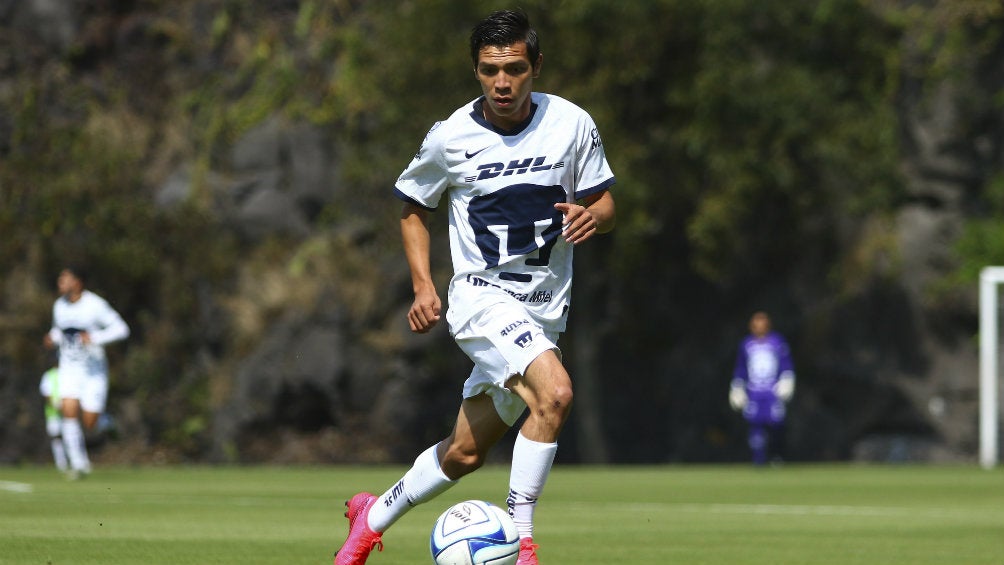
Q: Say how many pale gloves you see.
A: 2